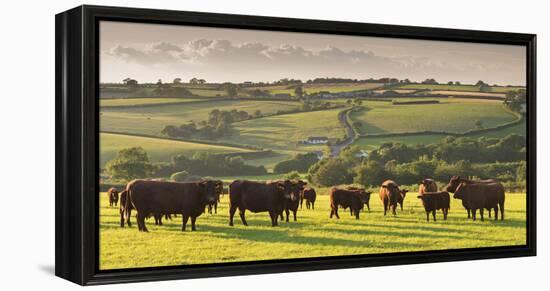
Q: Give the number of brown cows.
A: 15